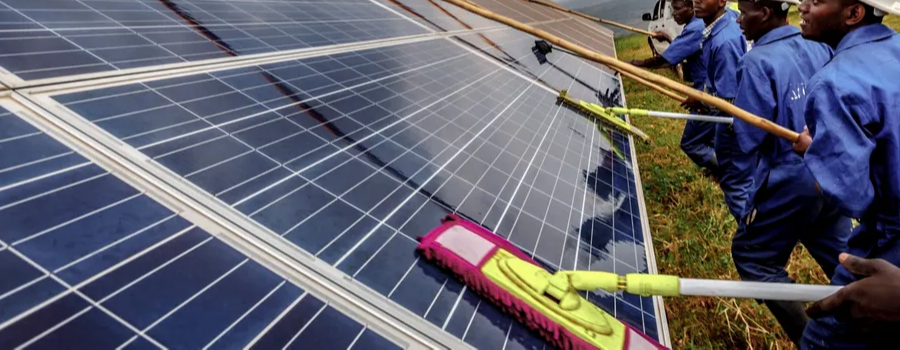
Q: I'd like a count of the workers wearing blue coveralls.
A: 4